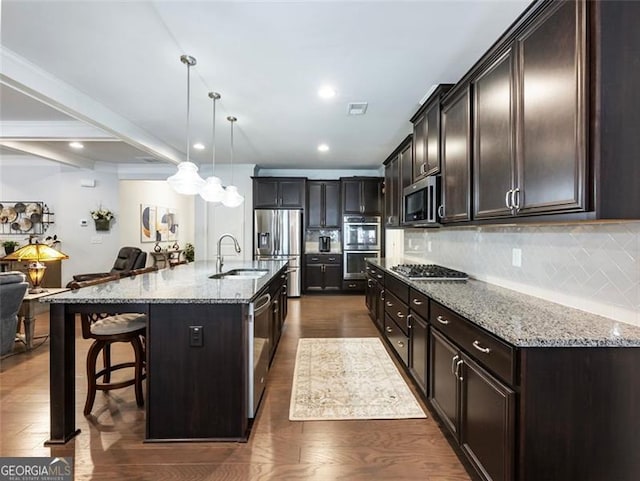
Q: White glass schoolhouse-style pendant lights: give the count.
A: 3